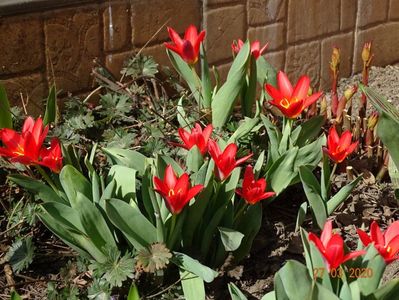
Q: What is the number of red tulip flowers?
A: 12